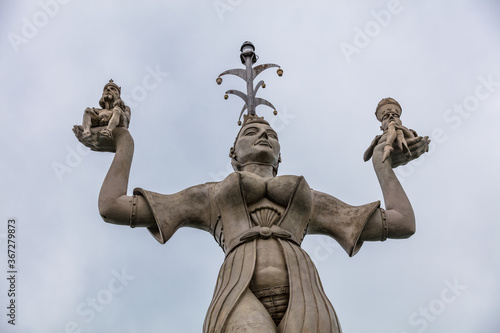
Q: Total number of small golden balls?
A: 6